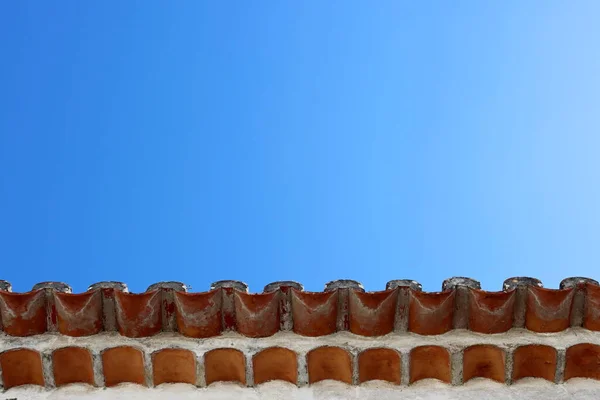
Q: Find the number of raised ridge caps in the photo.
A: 11